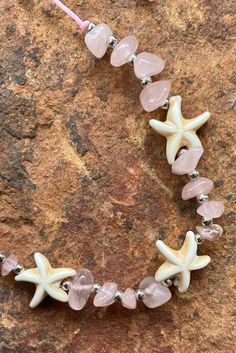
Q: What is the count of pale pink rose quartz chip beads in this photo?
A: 13